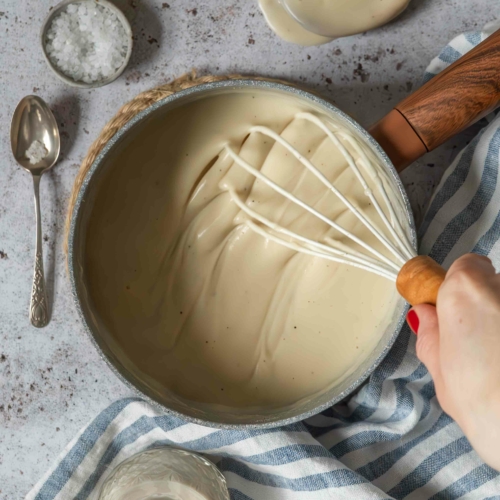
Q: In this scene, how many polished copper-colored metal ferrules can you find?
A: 1